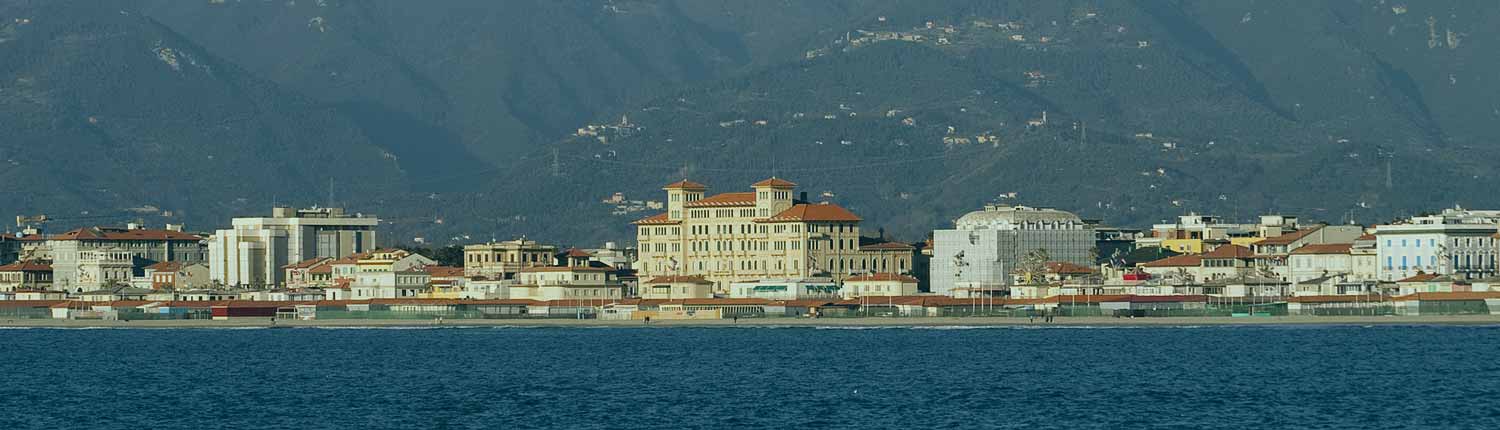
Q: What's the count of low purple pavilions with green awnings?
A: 0